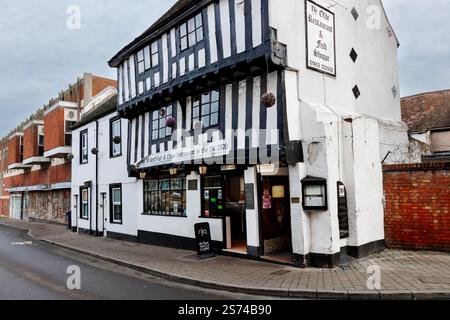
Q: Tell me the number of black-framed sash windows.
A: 4